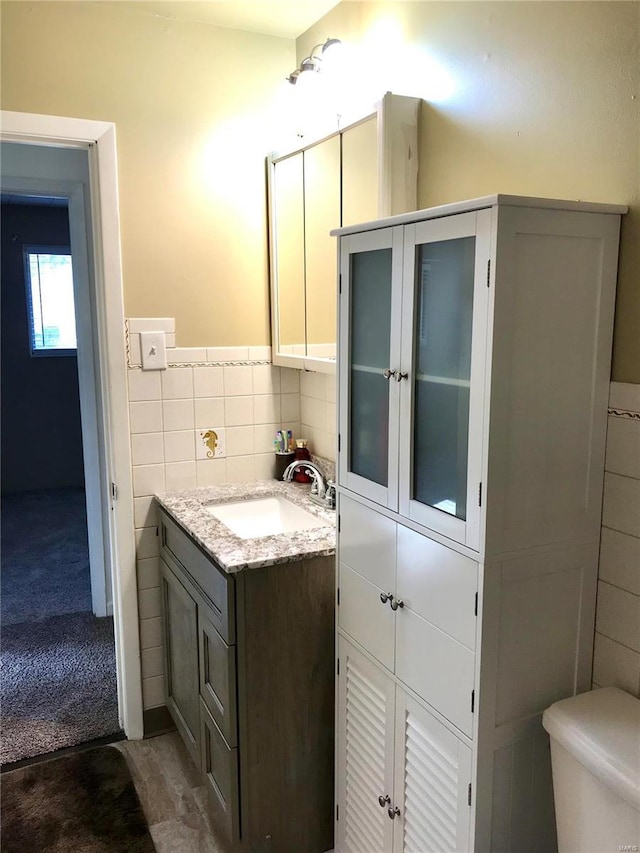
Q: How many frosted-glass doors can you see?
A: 2